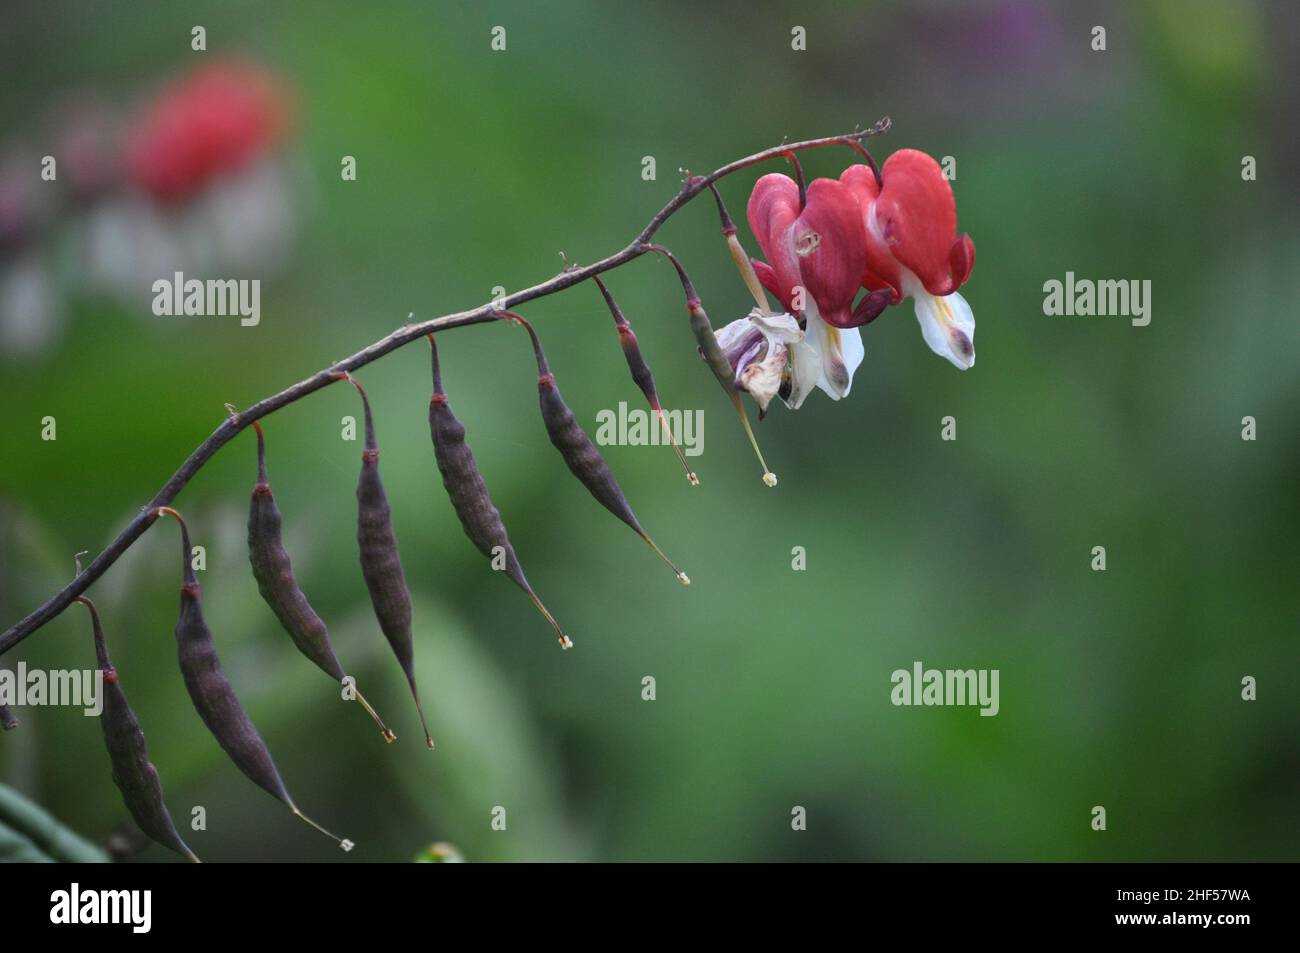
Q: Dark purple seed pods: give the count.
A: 7